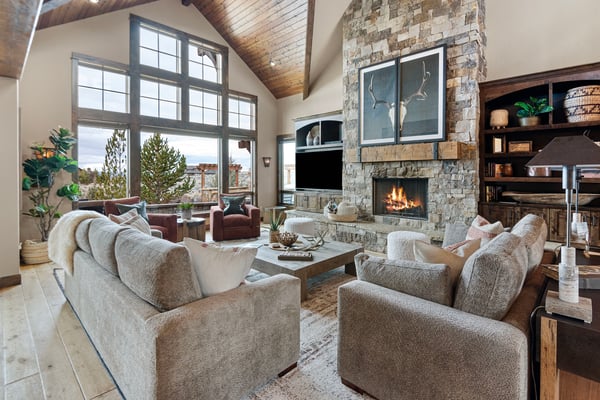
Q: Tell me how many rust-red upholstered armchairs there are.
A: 2